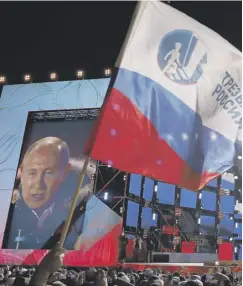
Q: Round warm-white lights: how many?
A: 5